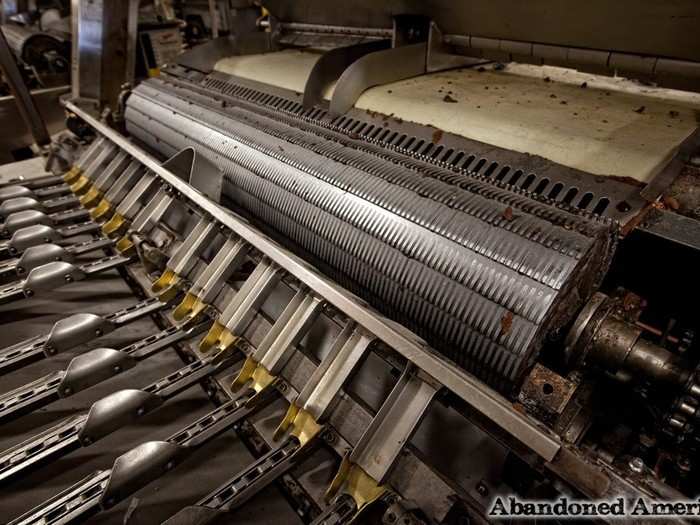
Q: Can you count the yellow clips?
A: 12